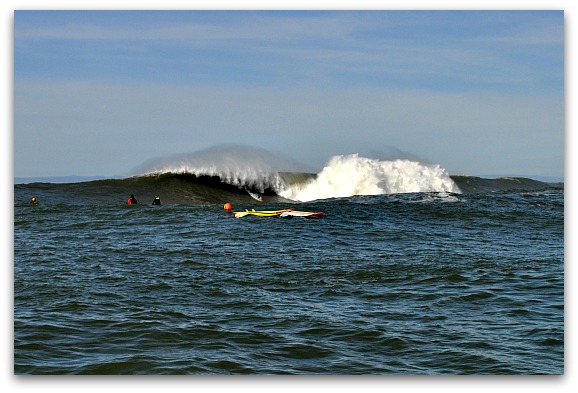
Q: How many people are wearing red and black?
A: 1